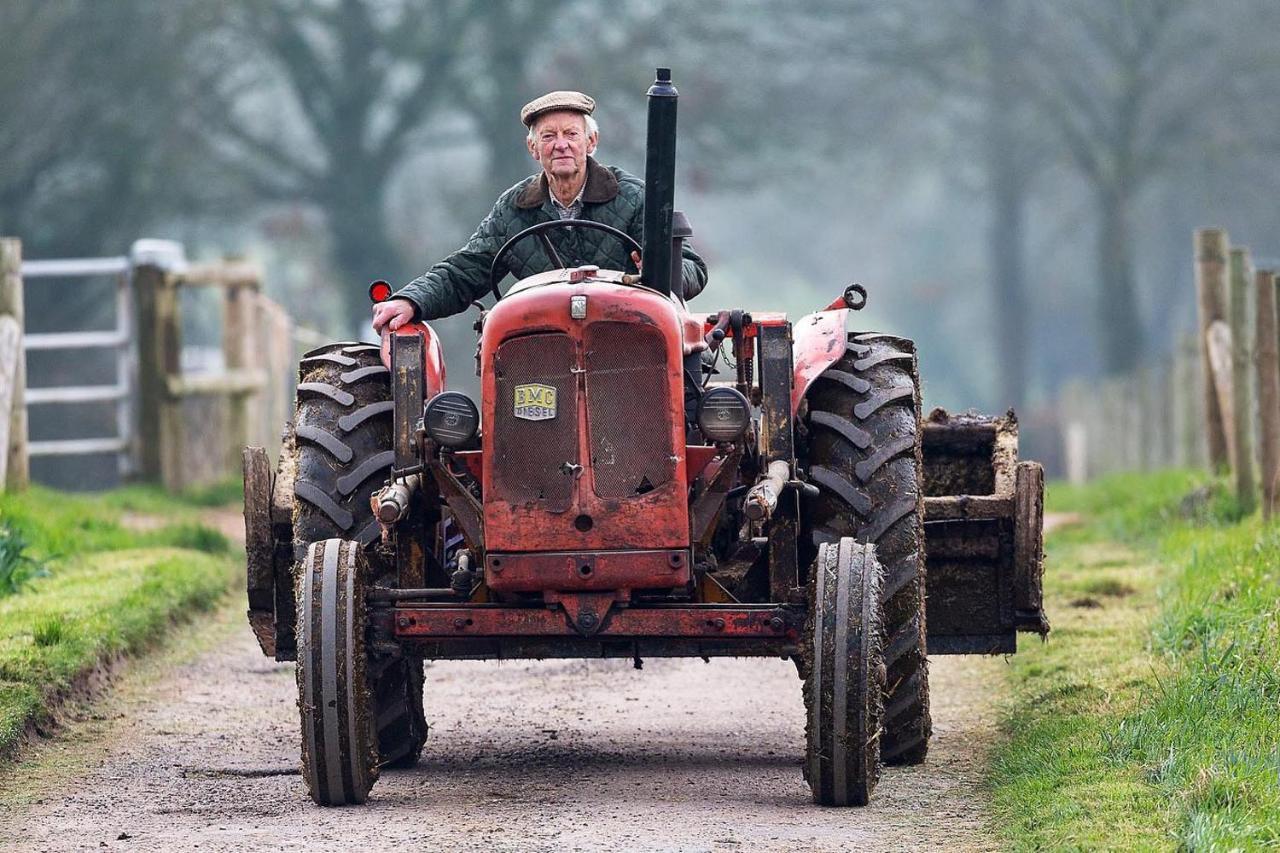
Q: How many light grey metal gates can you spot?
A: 1